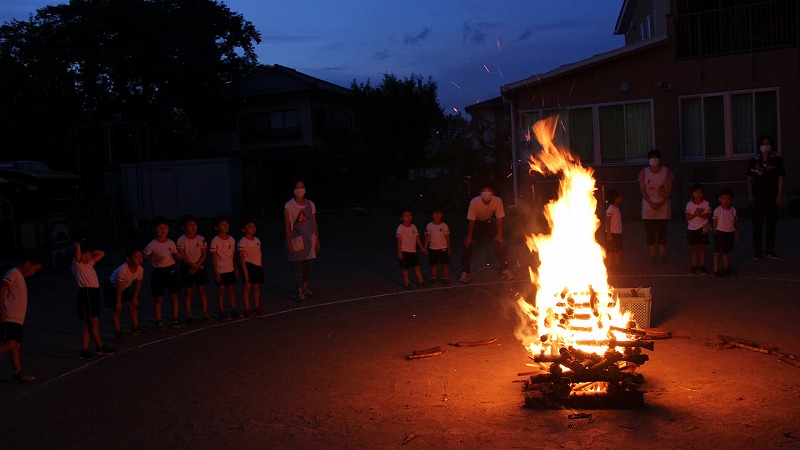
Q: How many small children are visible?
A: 12